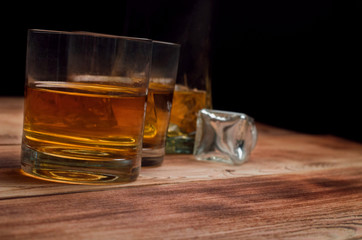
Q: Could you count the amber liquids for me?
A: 3